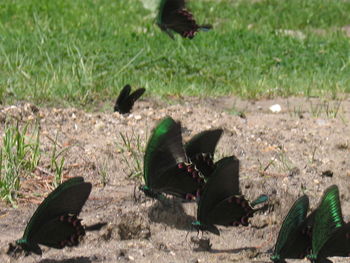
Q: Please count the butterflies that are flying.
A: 1